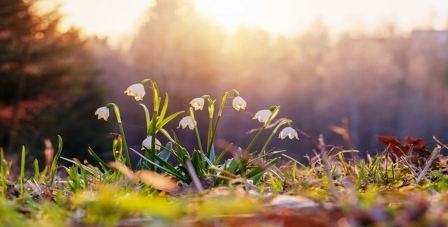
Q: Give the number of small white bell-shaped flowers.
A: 8